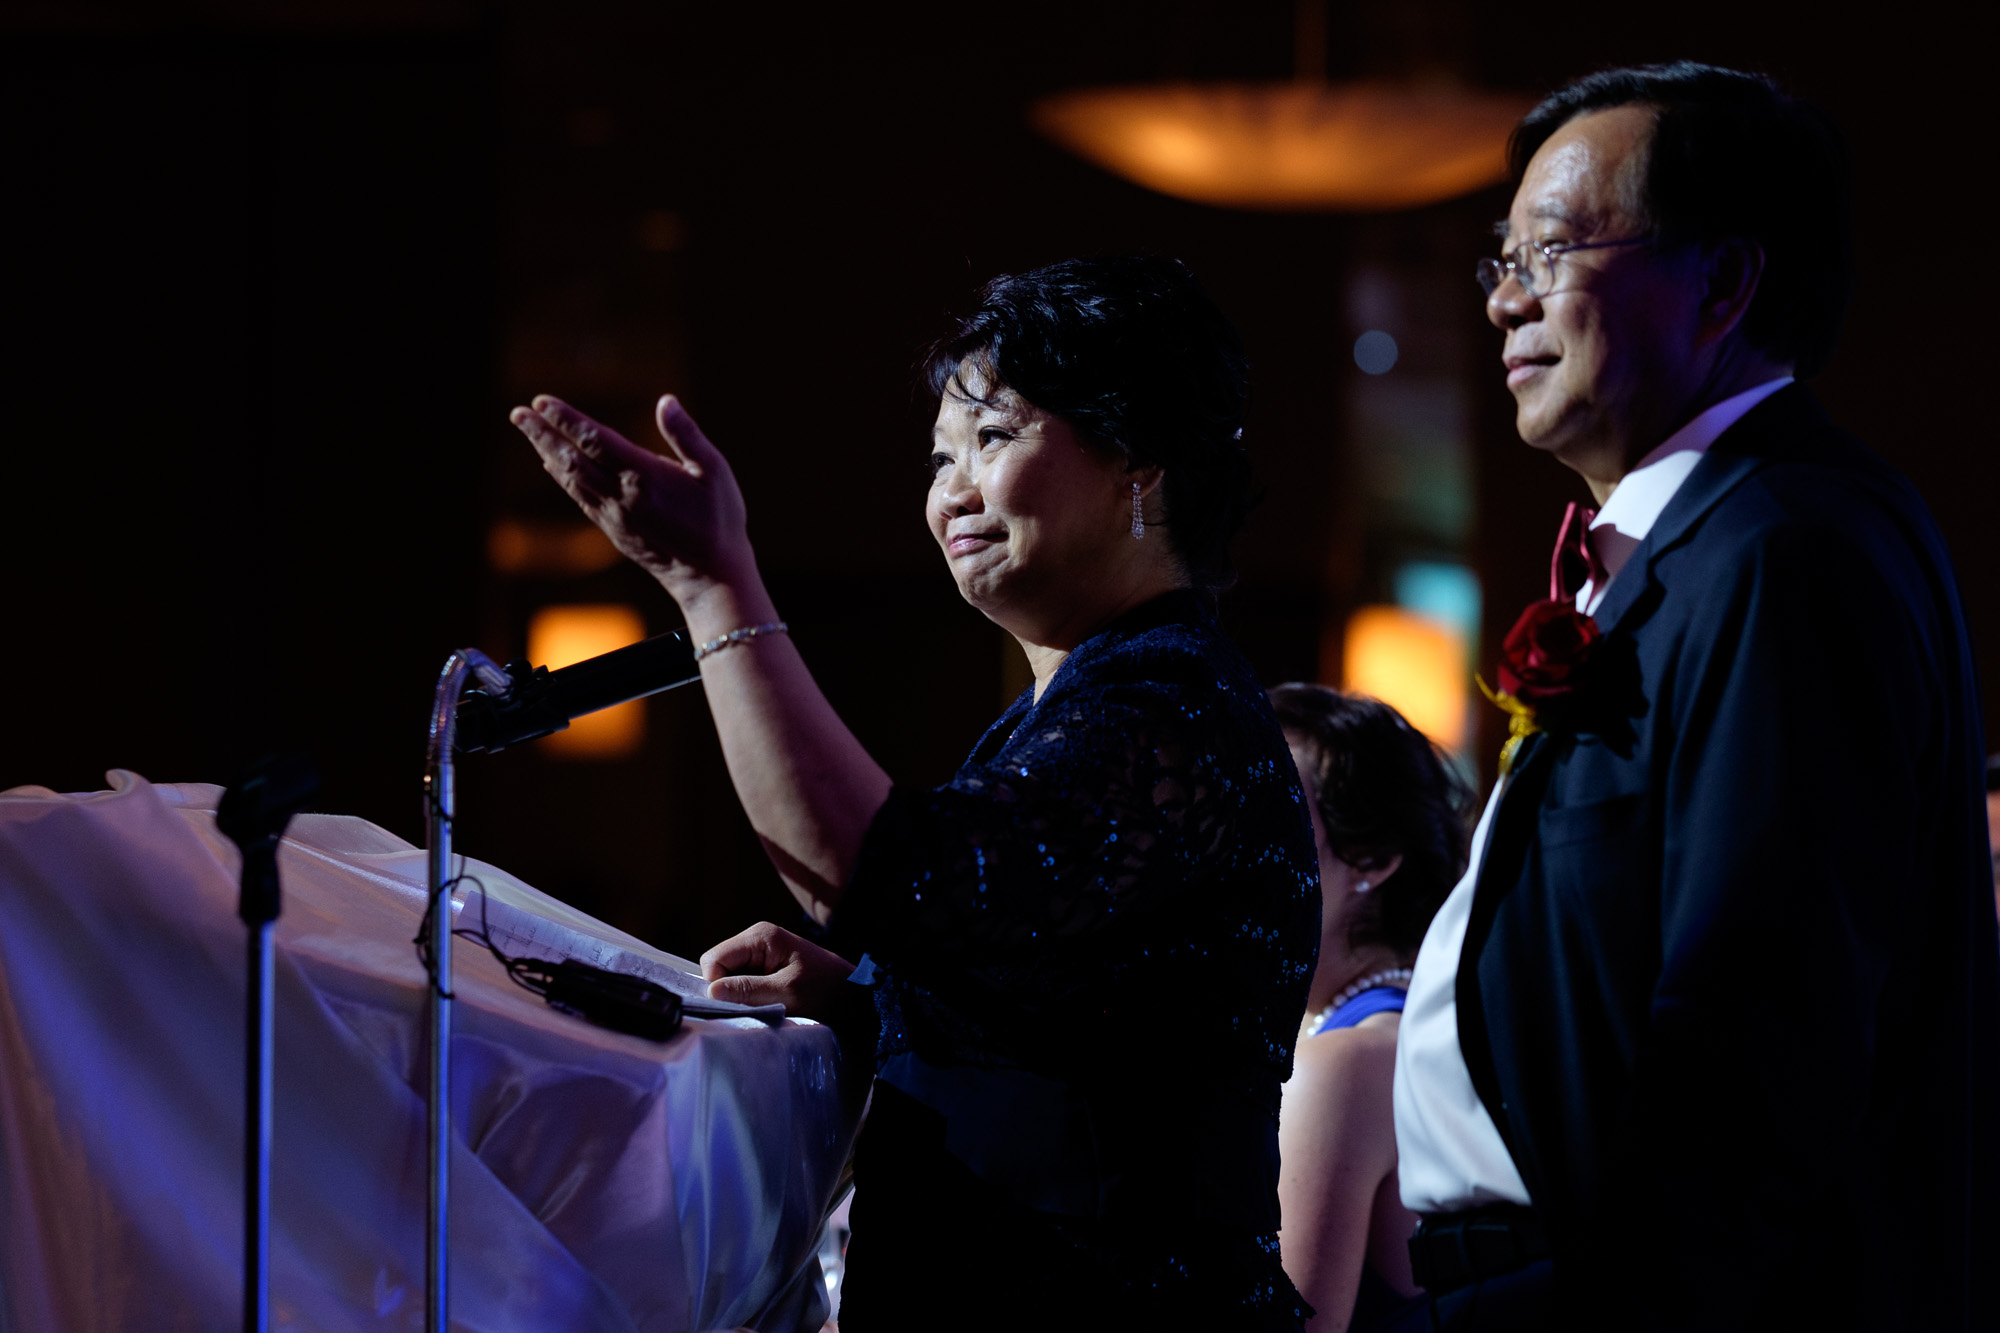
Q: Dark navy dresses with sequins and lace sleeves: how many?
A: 1